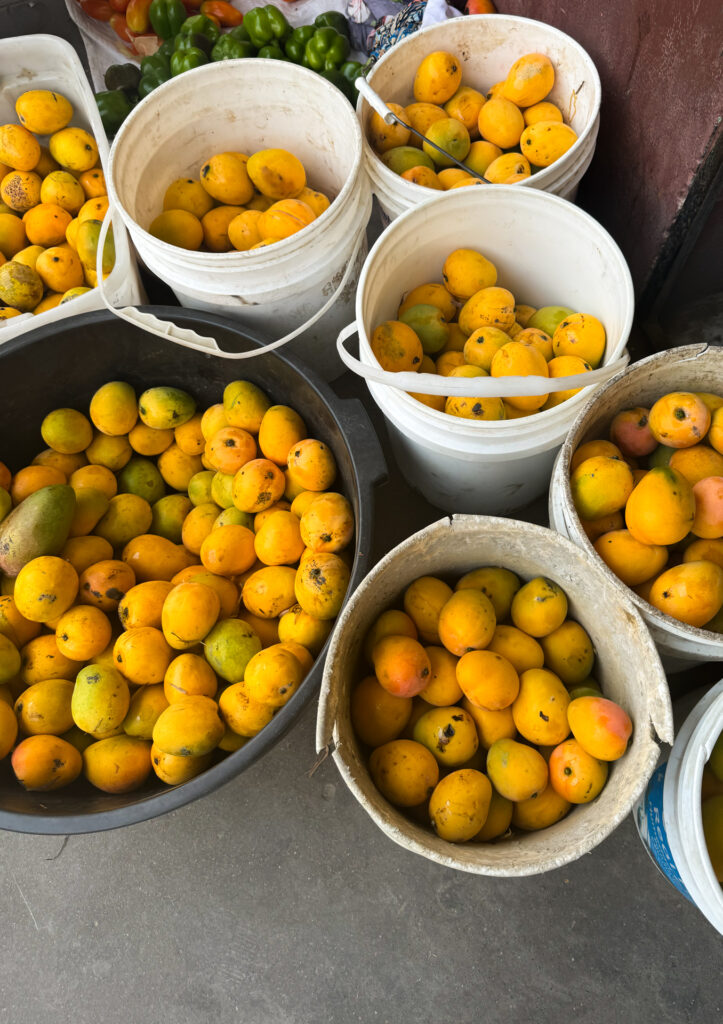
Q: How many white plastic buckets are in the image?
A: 6